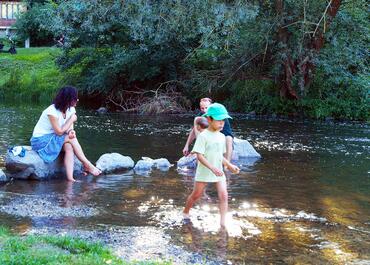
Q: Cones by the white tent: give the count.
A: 0